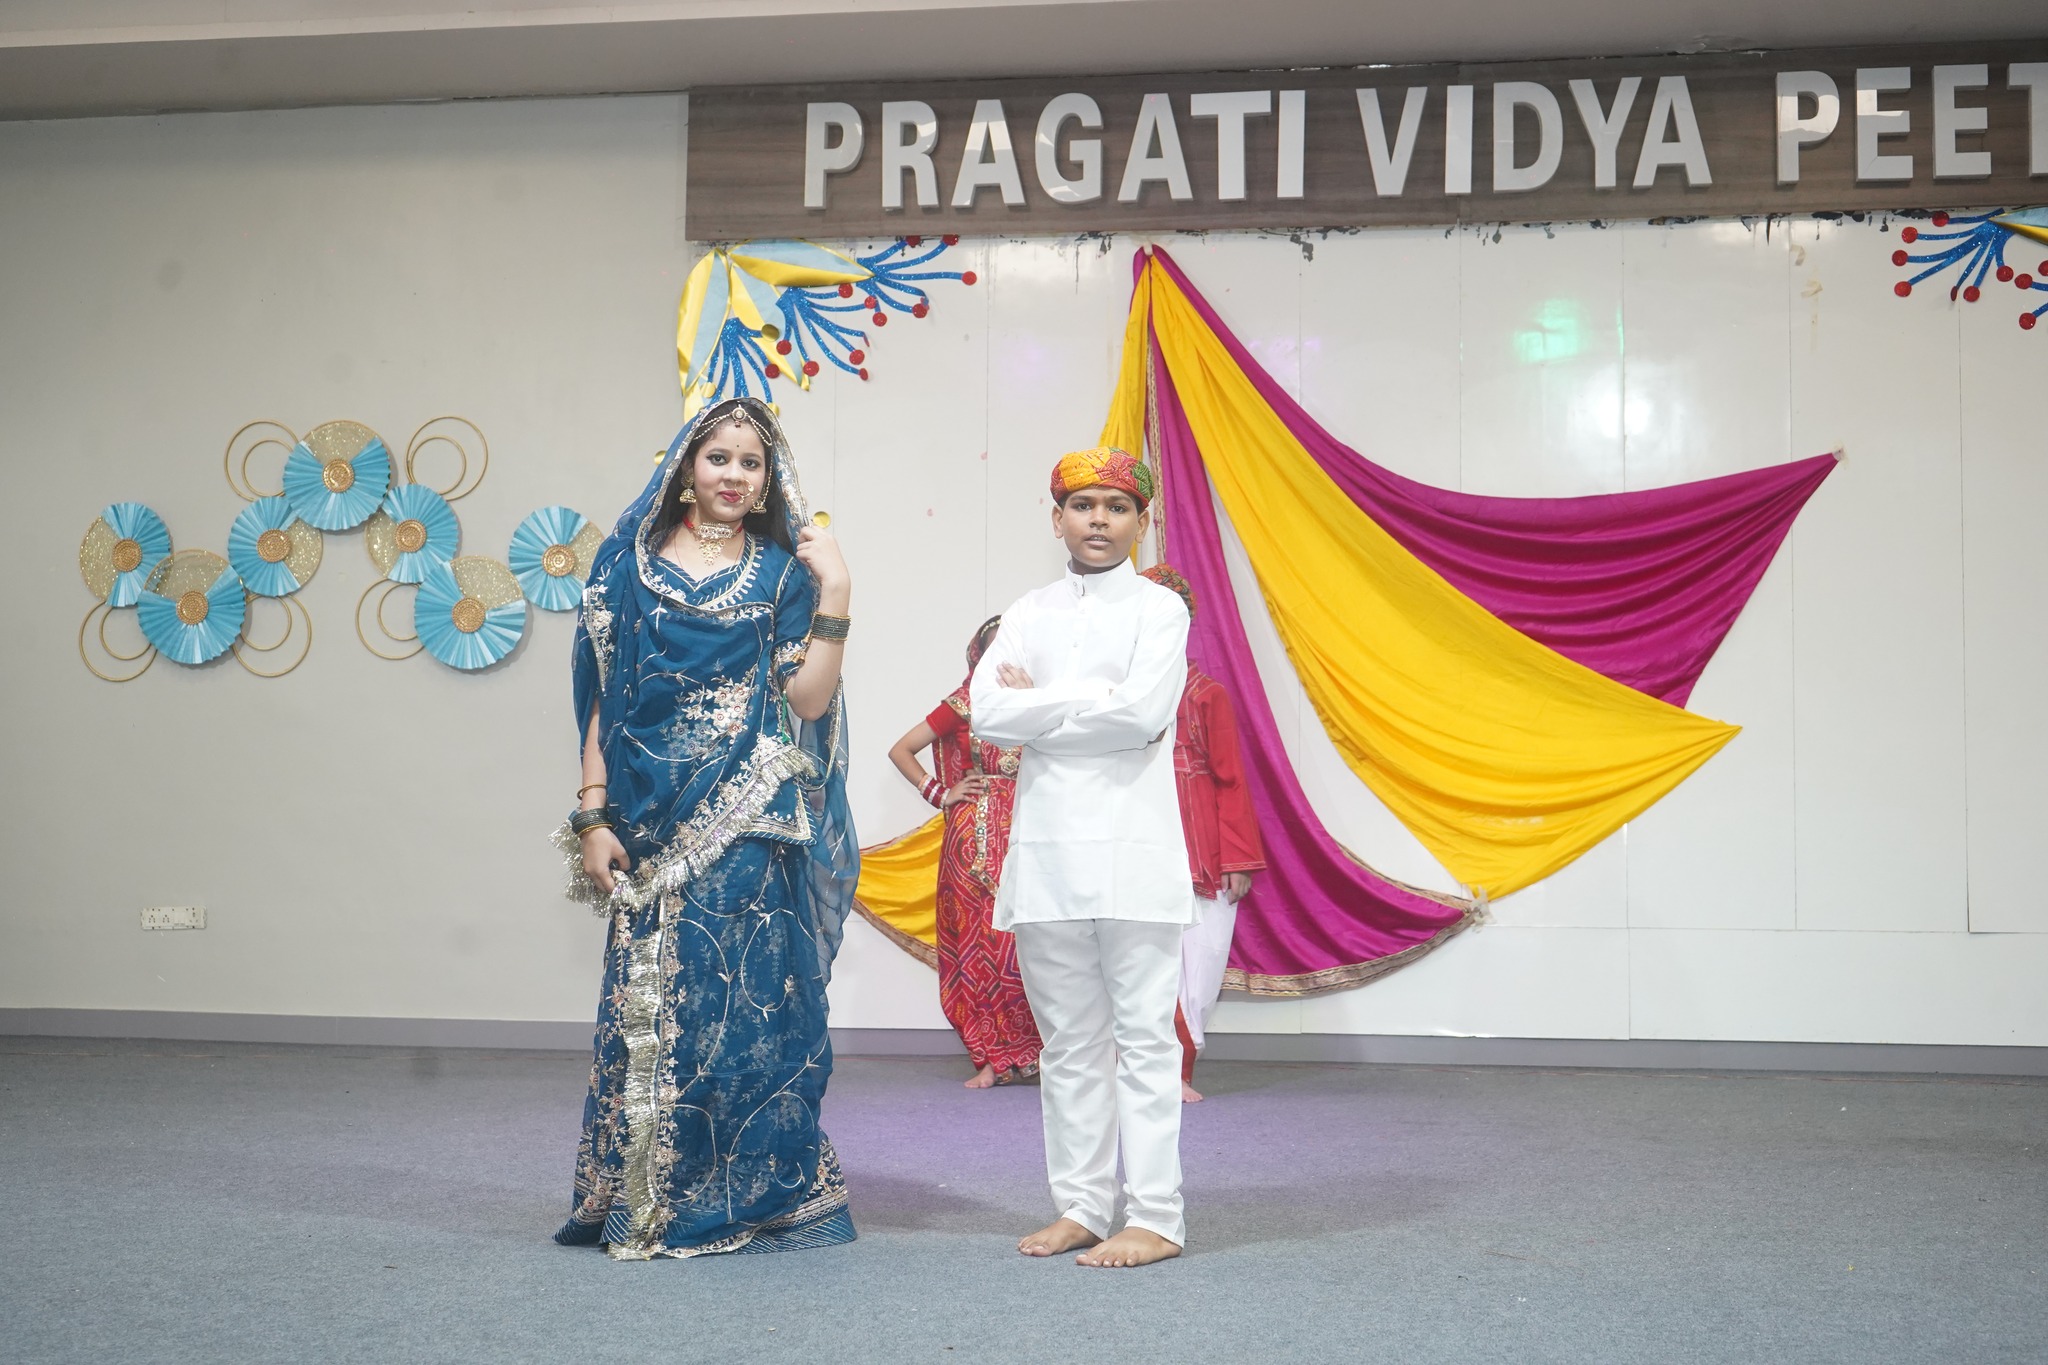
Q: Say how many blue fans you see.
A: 7